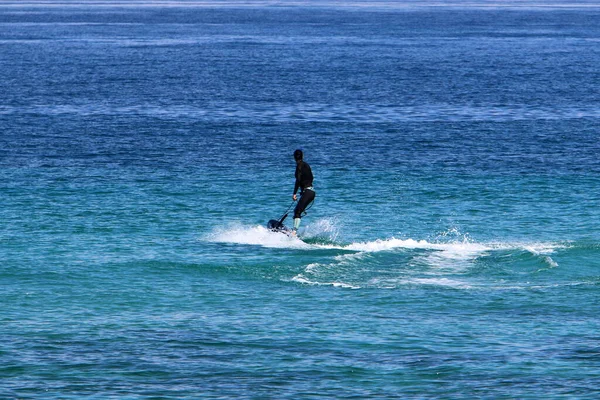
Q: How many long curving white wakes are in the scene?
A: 1